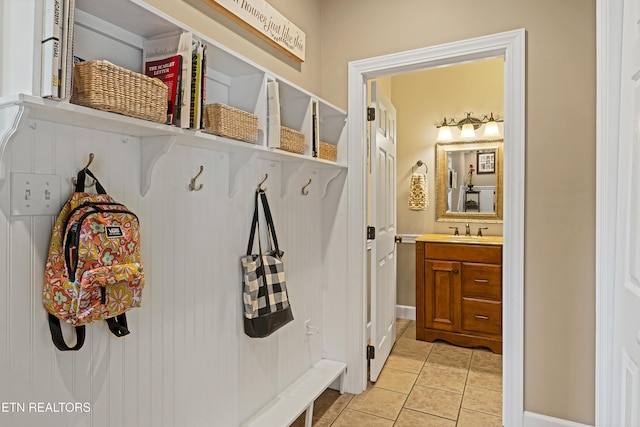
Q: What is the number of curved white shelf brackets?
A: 5